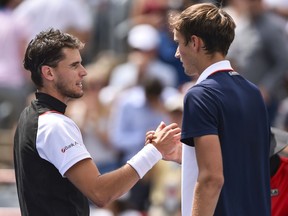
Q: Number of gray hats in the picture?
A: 1